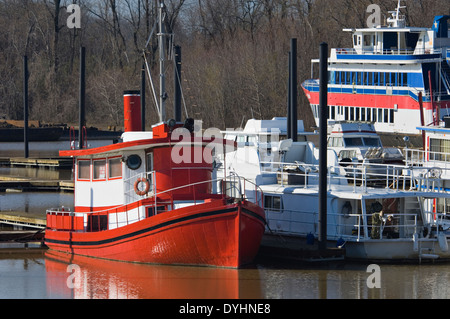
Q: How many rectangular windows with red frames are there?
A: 3